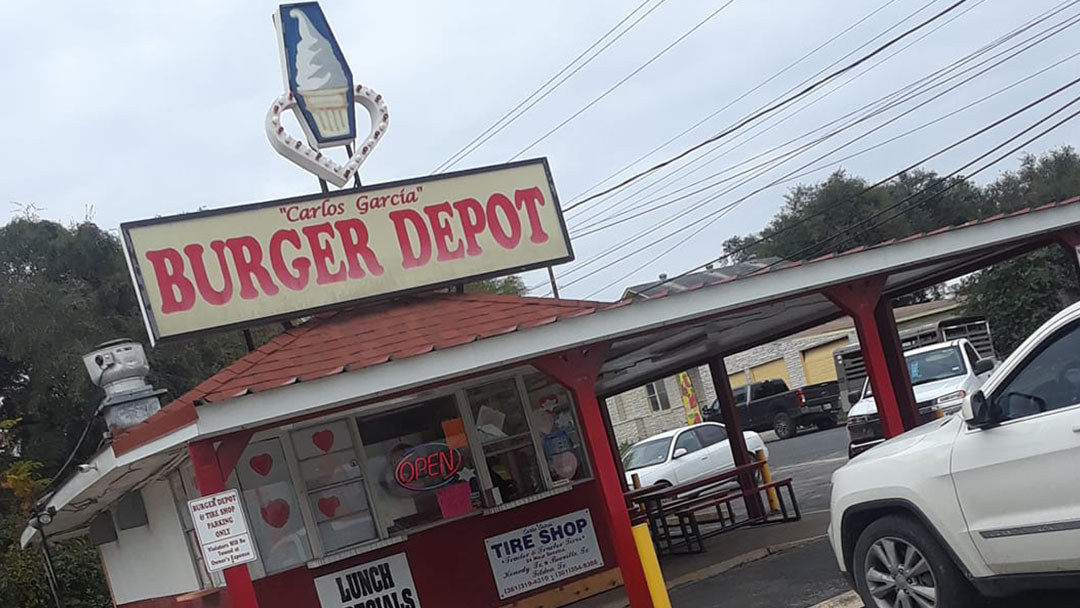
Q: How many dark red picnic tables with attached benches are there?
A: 2